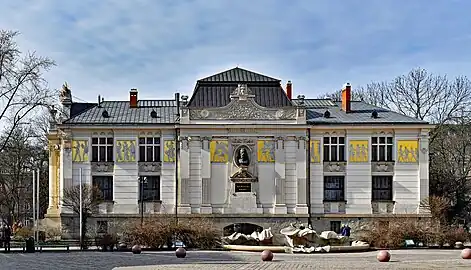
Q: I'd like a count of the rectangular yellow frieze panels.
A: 8